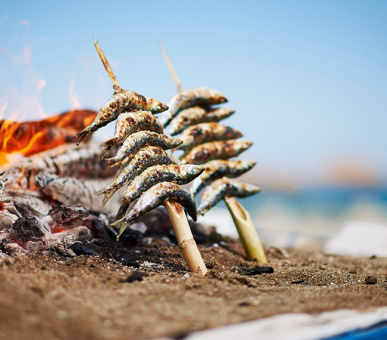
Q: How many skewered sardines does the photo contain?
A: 12